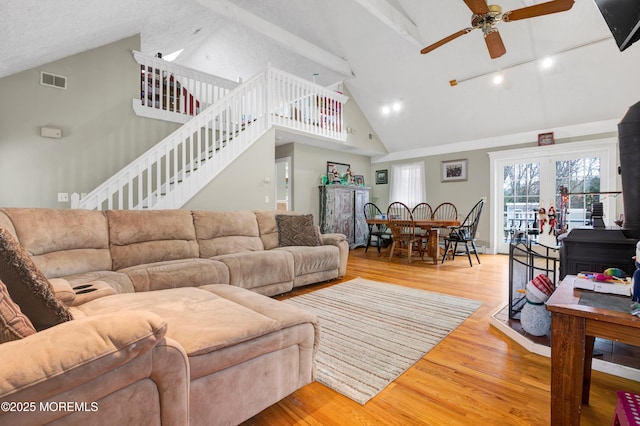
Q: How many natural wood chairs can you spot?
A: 3